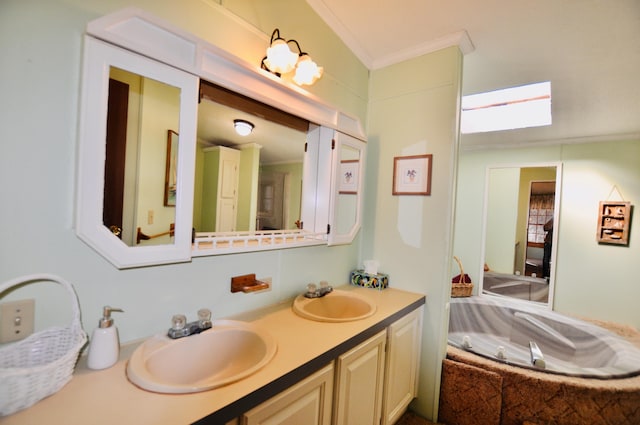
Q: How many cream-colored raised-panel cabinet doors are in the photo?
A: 3